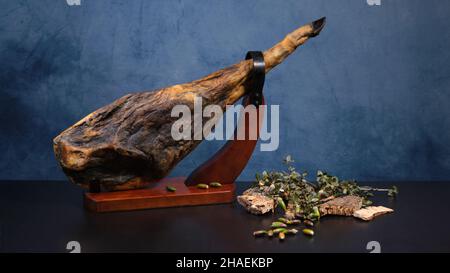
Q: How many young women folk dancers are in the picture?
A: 0